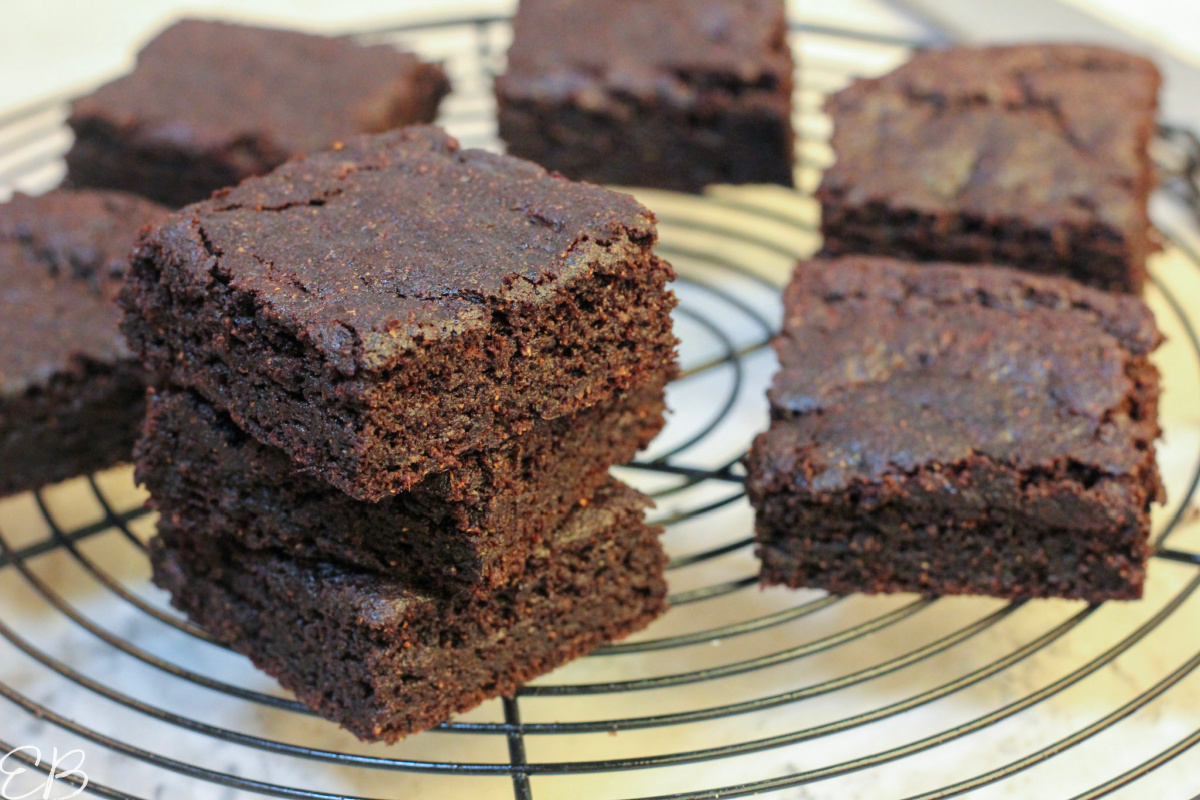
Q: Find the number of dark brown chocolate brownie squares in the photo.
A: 8